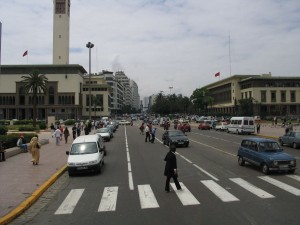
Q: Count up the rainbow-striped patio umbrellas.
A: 0